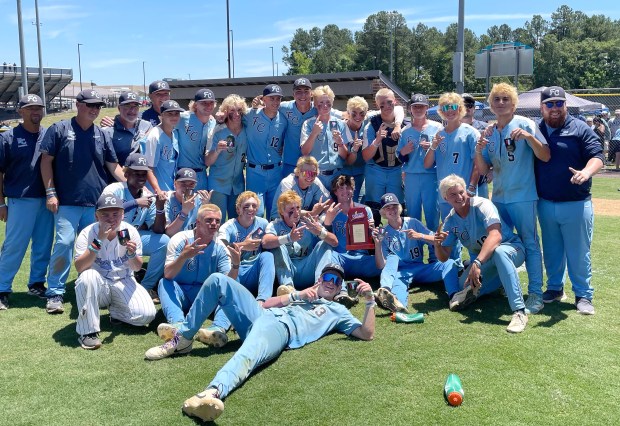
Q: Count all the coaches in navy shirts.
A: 5